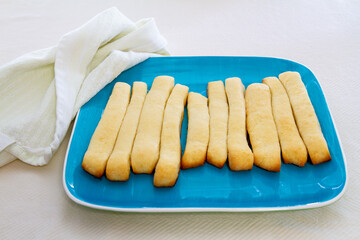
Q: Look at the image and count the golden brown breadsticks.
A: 10